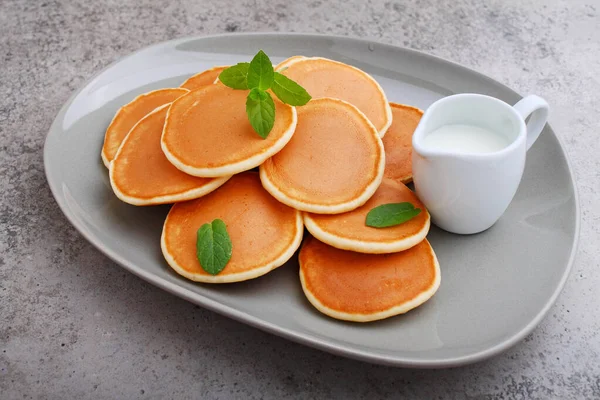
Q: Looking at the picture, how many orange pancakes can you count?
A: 11